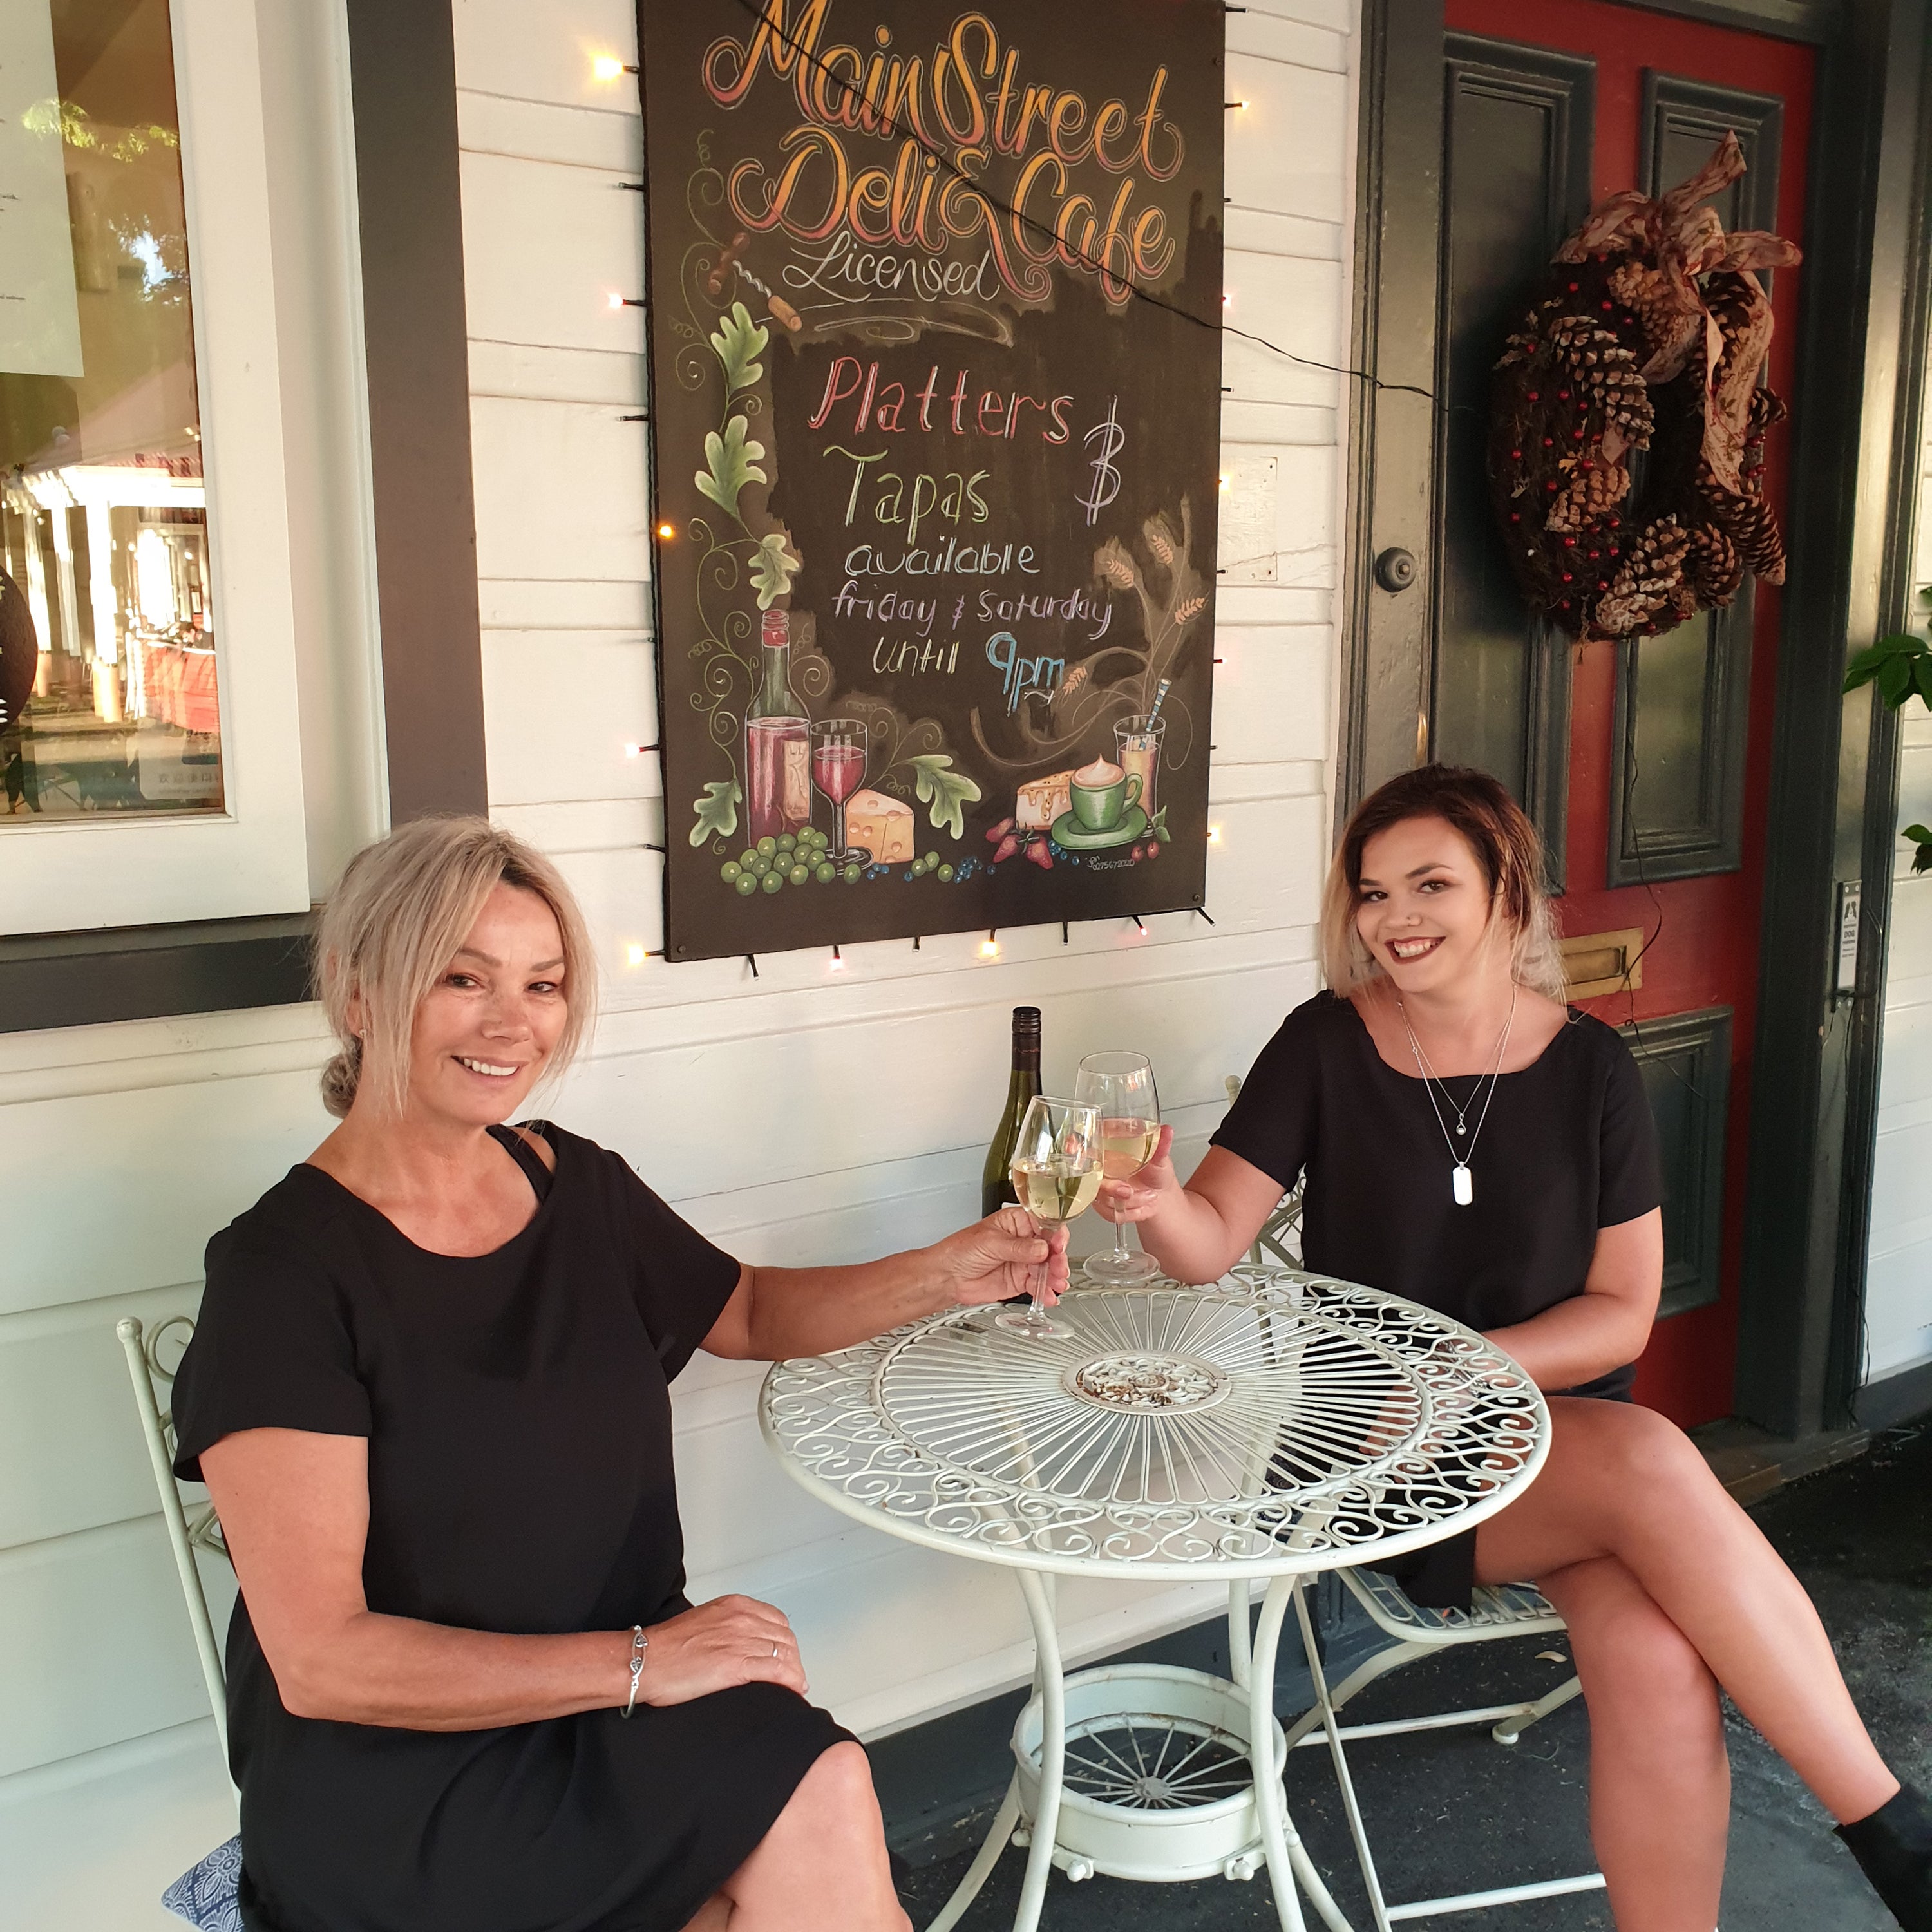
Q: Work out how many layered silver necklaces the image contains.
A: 2